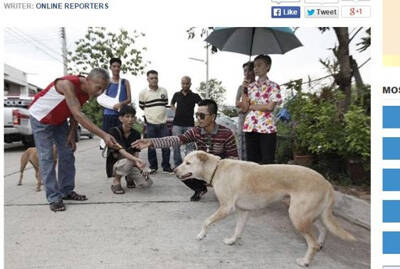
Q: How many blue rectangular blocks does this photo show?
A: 5